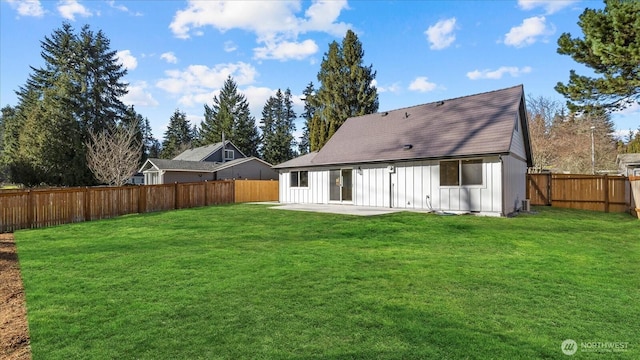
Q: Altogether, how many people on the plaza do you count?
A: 0